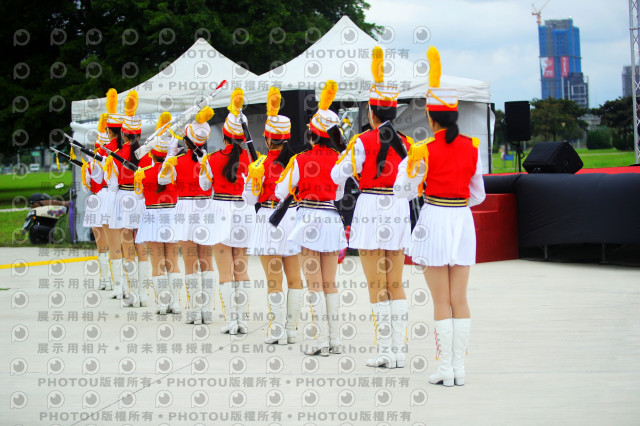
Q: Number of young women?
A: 10